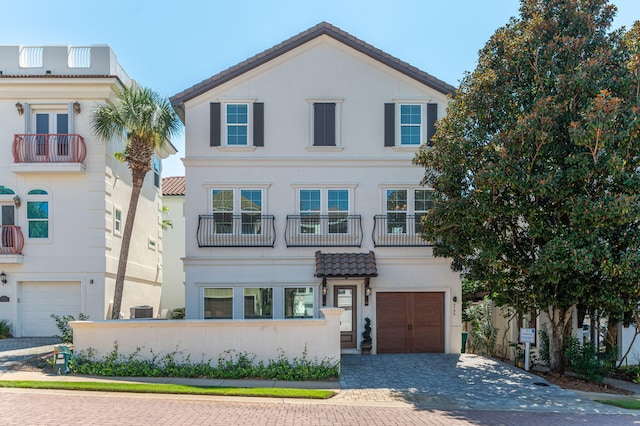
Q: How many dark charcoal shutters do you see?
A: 6